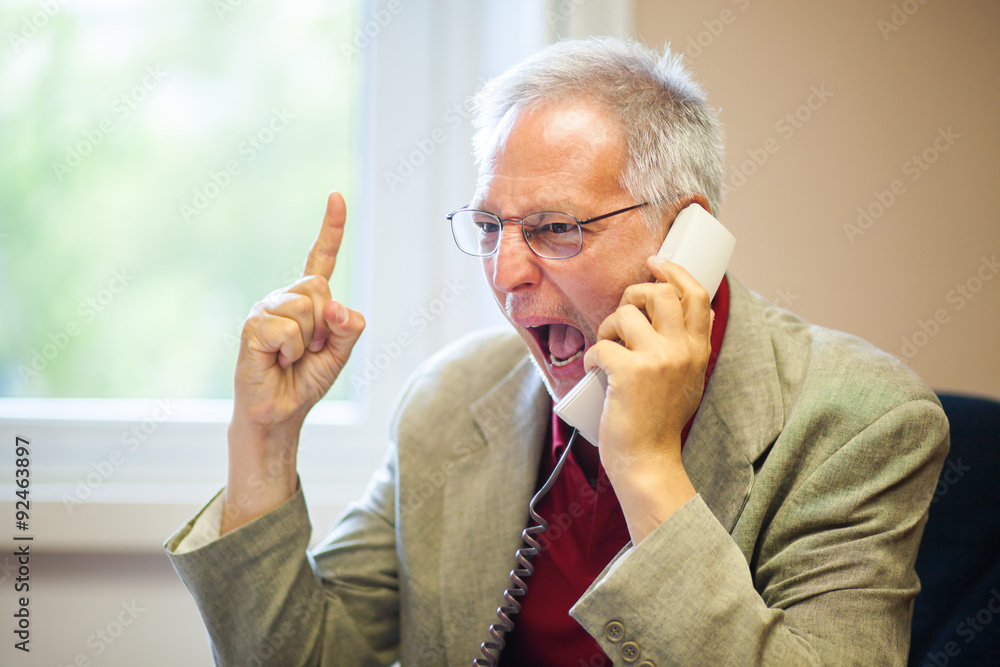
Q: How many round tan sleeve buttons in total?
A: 3